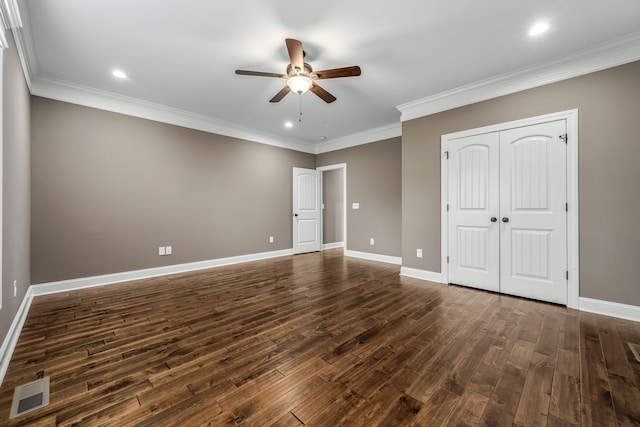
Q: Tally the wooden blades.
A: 5